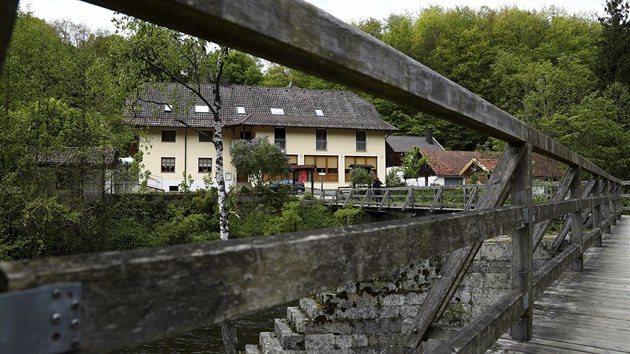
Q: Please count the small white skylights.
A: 5